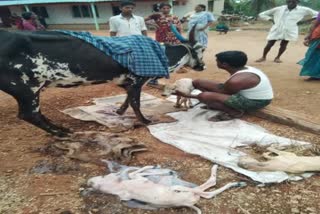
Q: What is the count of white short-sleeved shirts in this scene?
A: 1